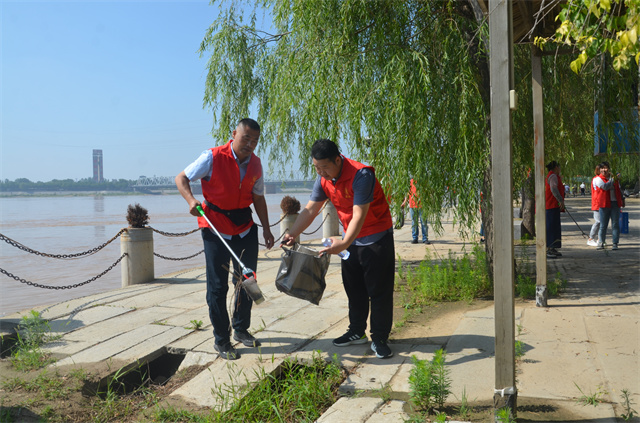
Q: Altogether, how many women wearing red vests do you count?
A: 3